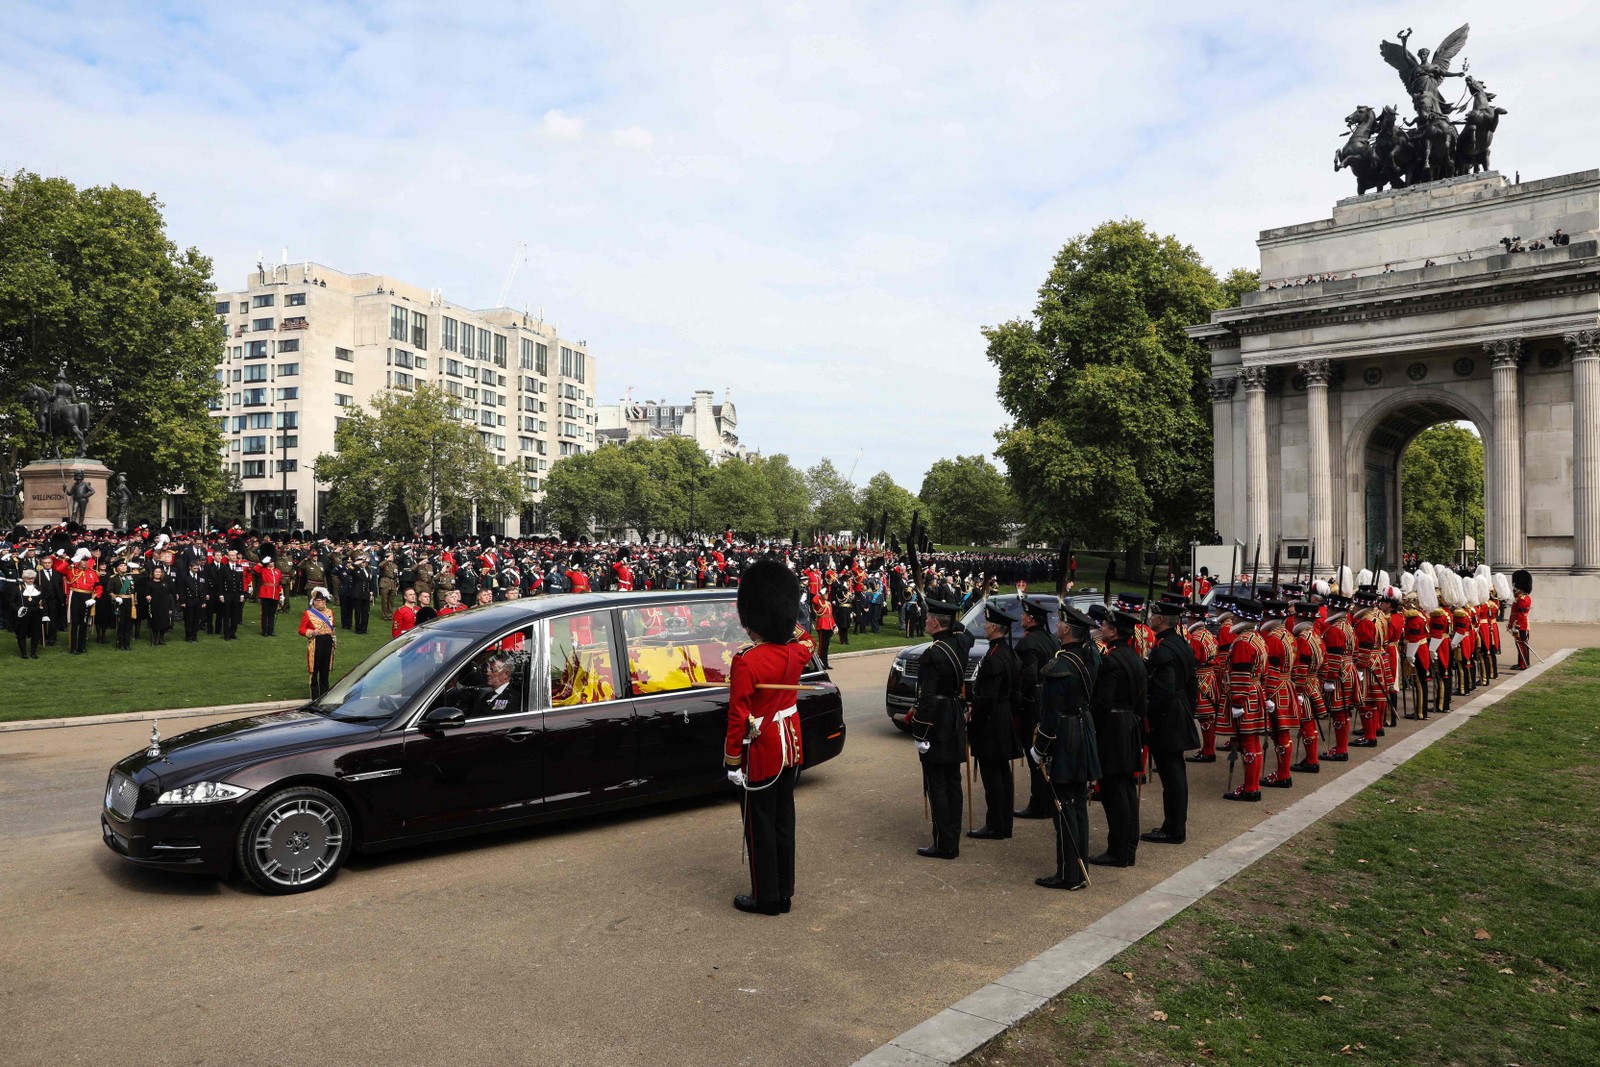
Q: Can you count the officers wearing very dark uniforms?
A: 6